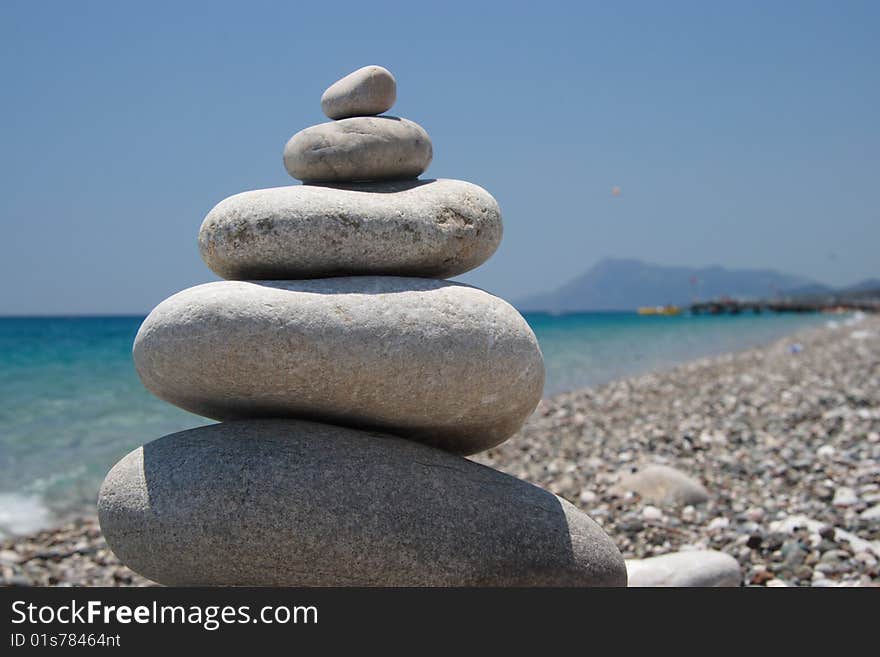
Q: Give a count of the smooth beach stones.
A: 5